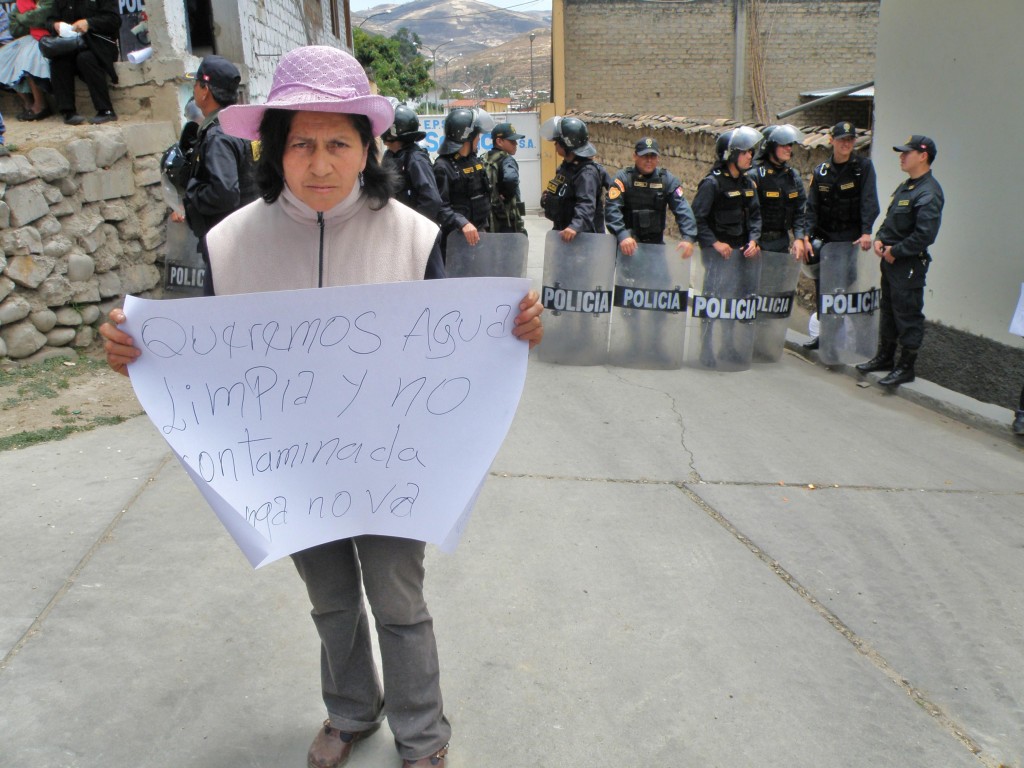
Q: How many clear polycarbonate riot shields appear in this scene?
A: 7